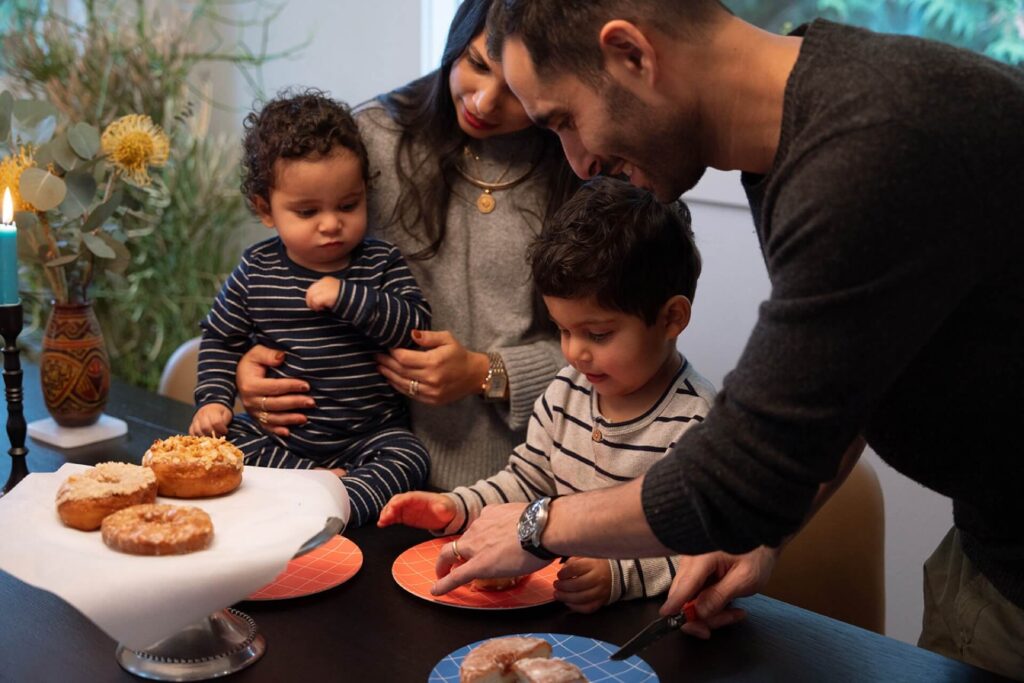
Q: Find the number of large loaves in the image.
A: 0